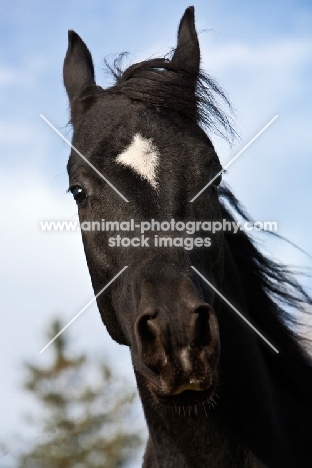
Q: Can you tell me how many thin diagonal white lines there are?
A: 4